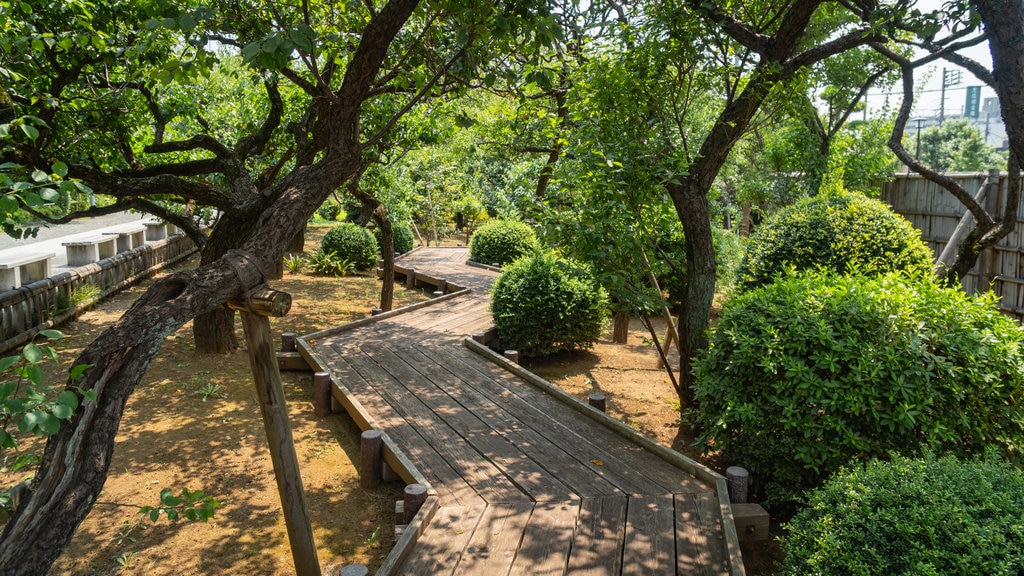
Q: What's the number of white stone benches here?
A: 4